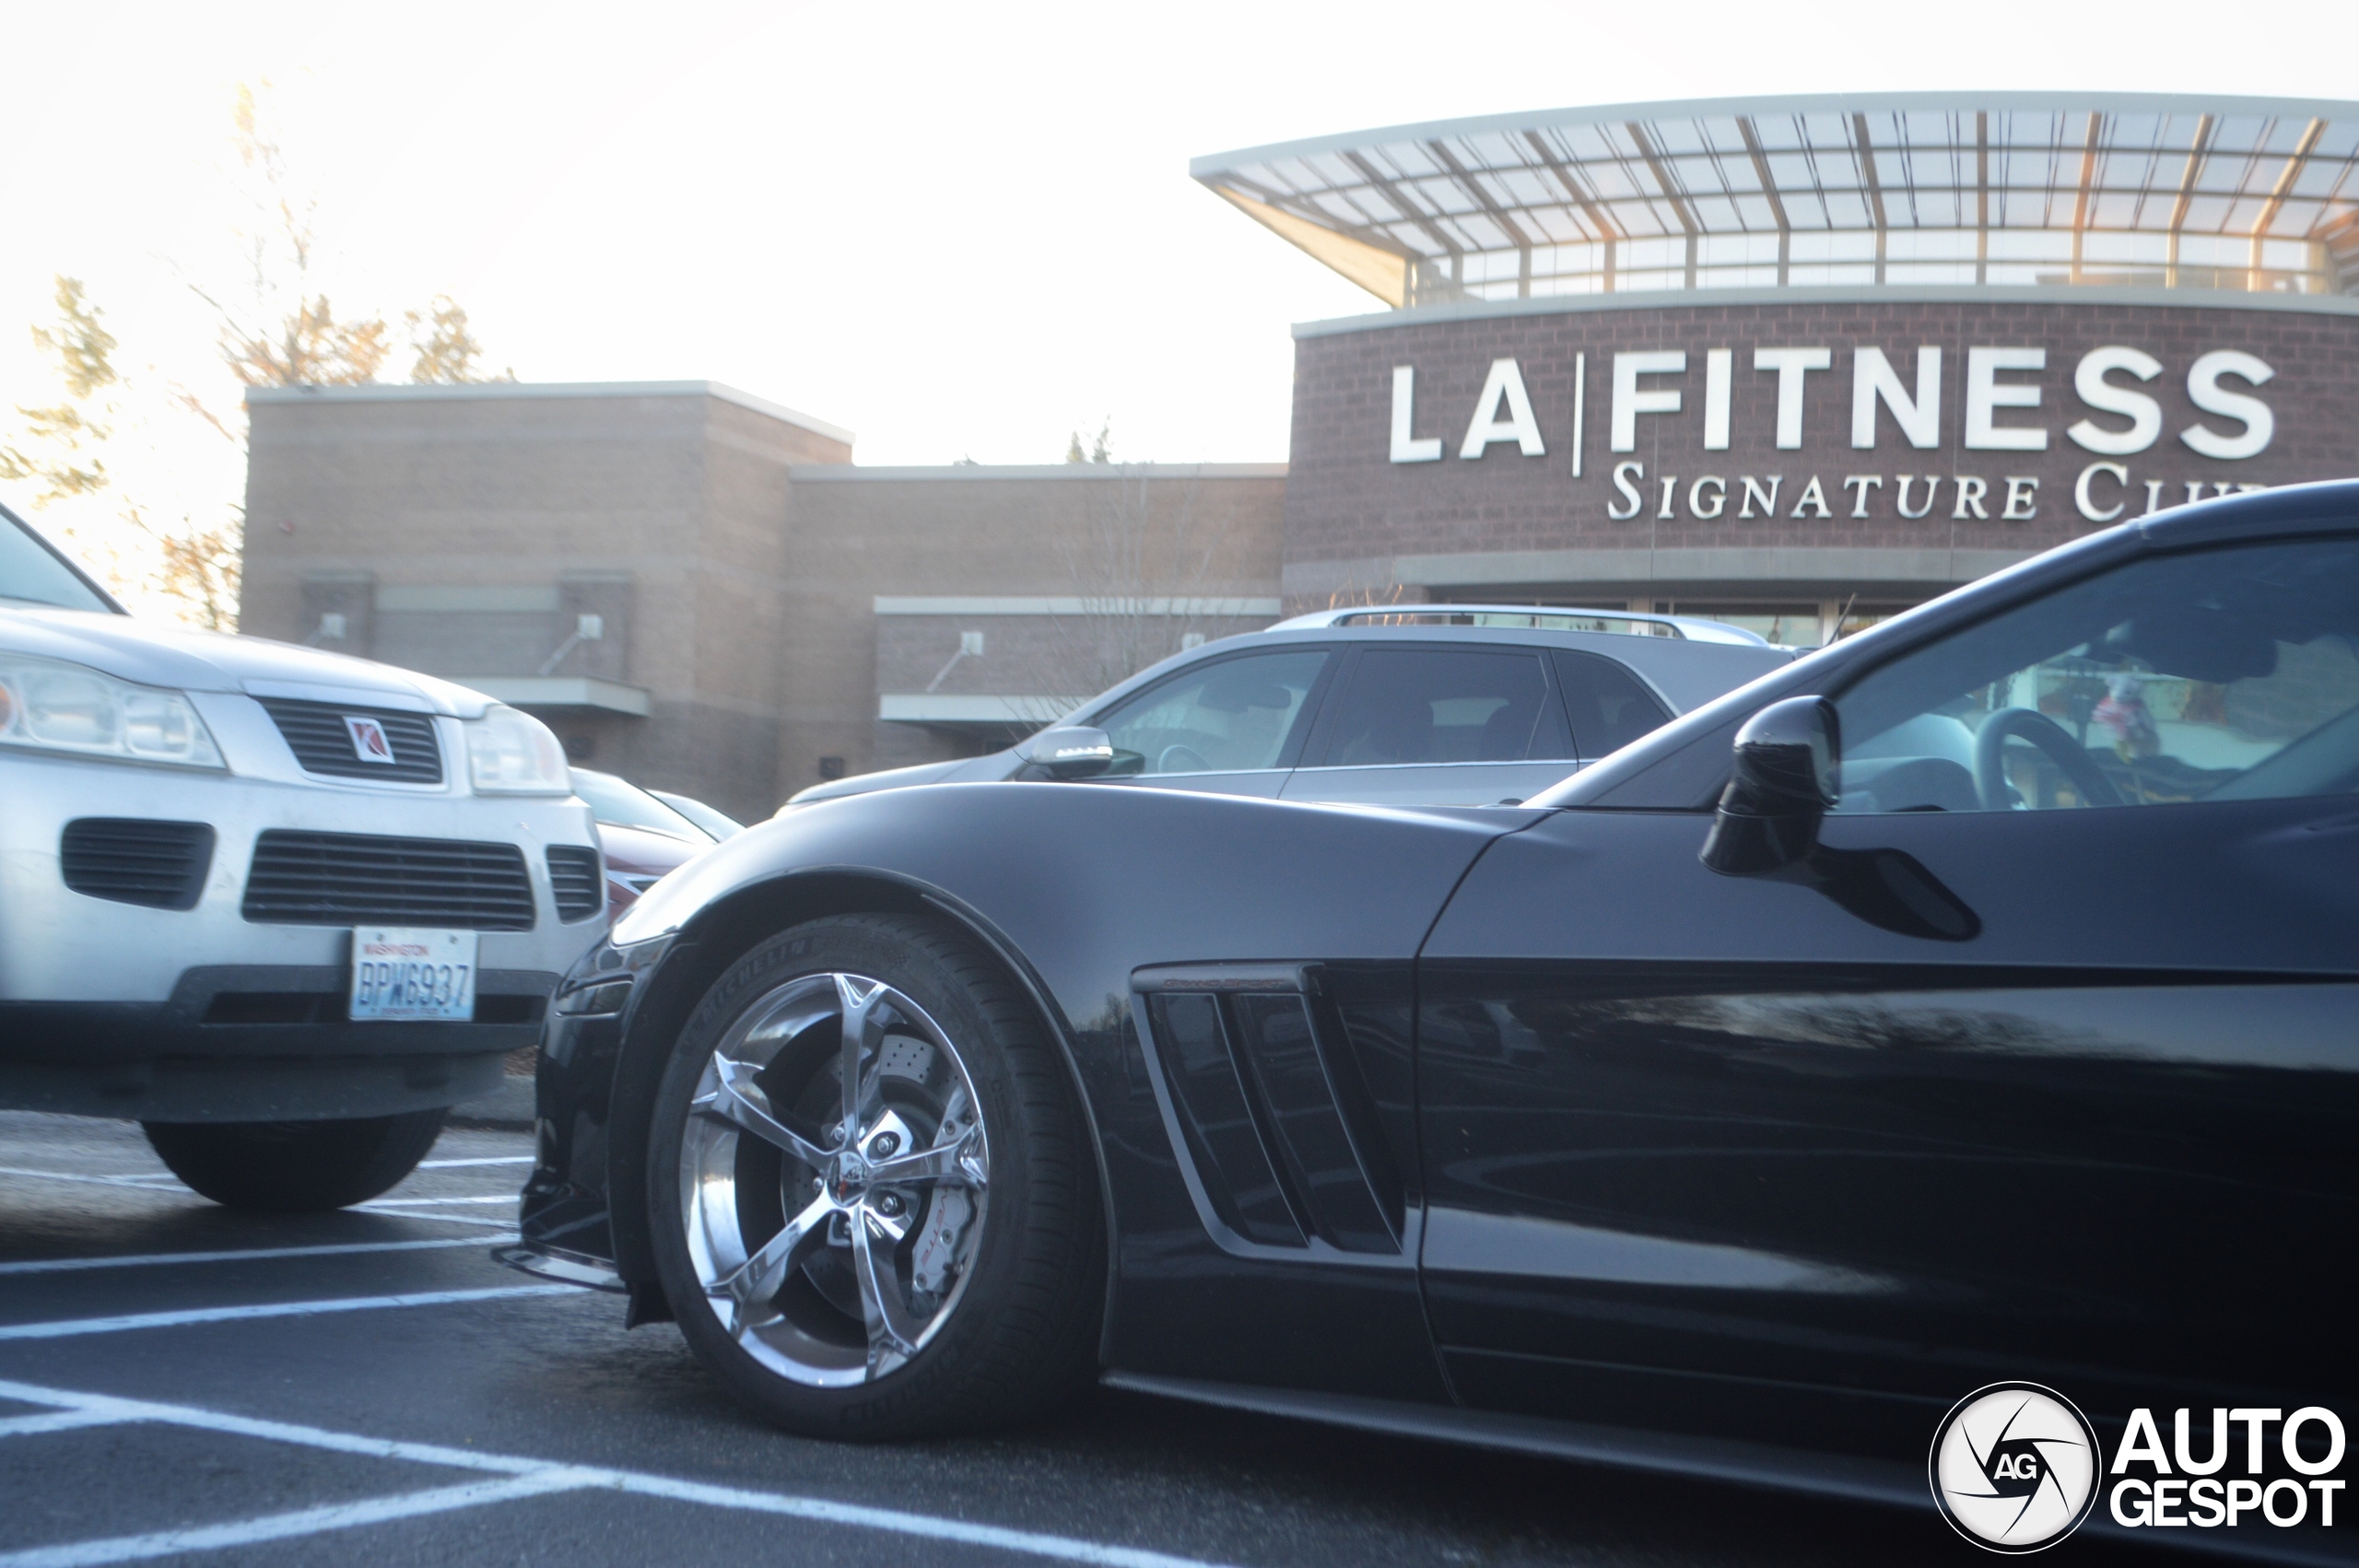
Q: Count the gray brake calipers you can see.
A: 1